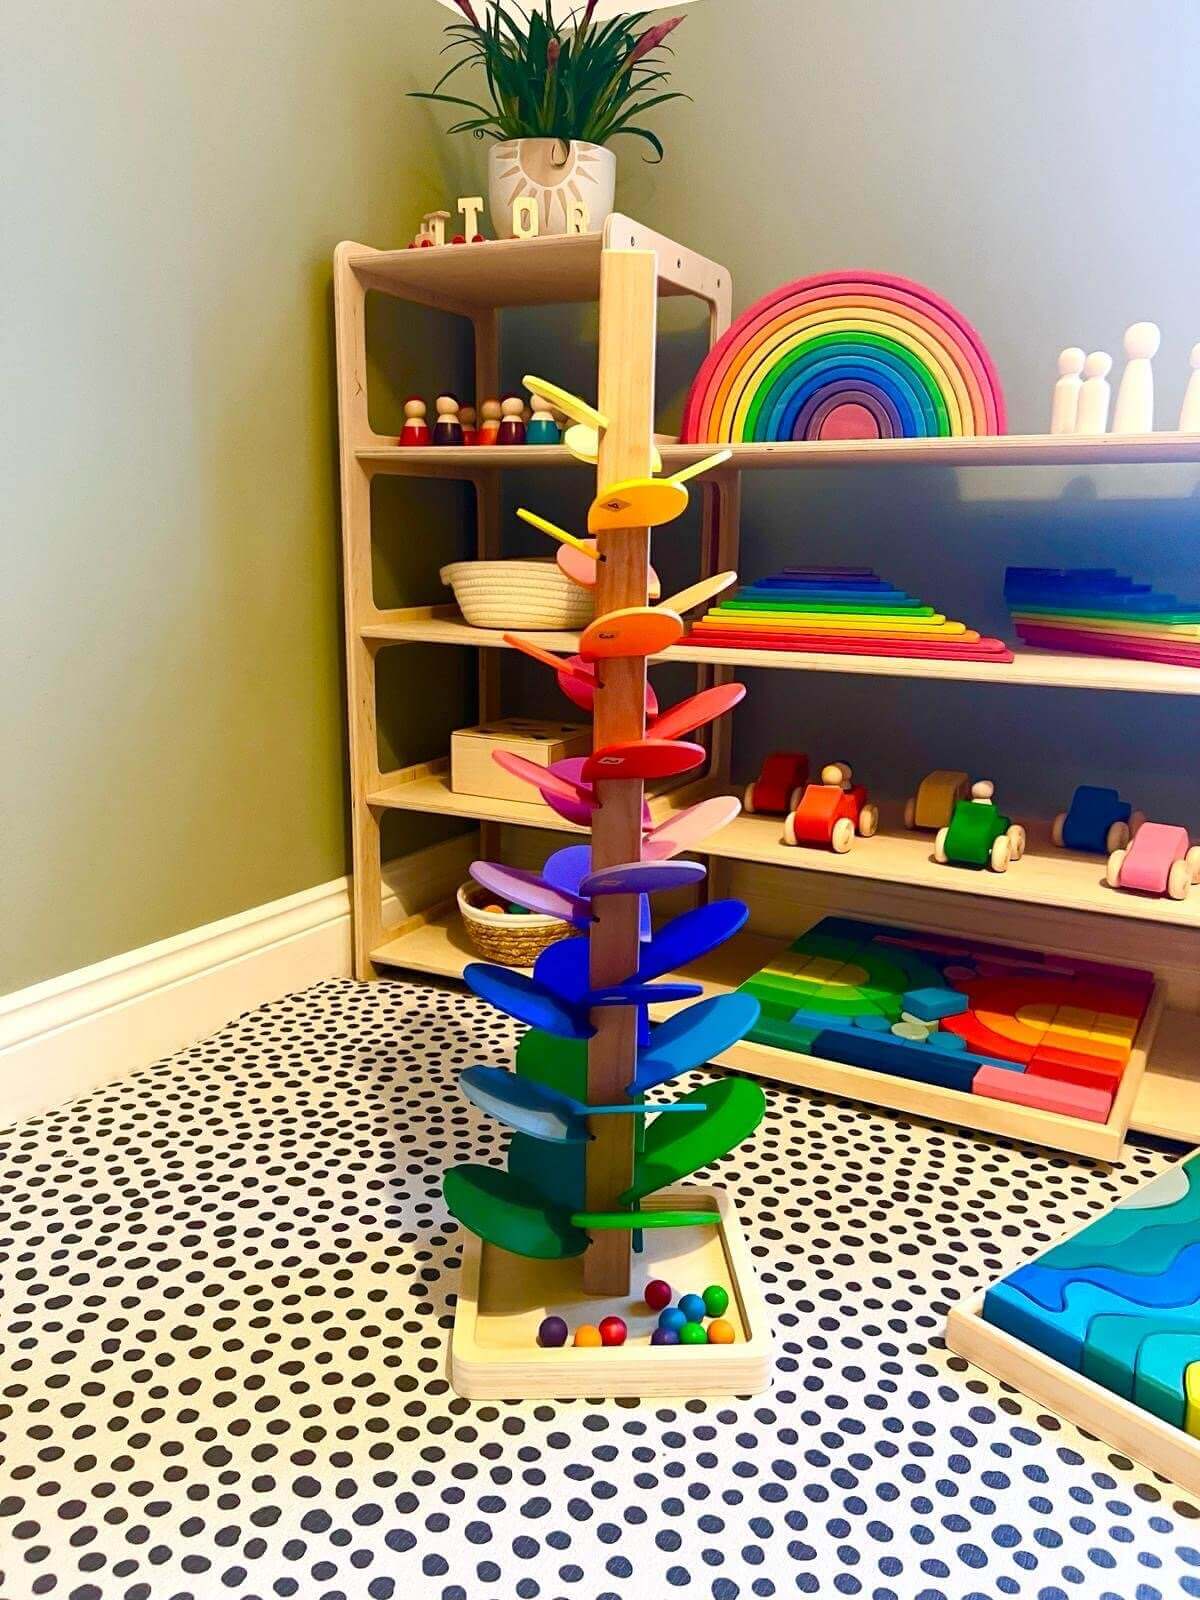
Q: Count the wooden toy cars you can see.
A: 6